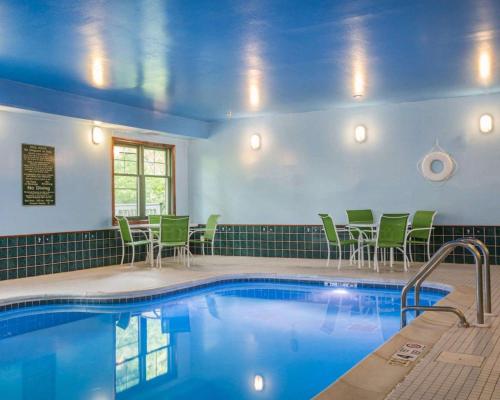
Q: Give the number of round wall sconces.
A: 4